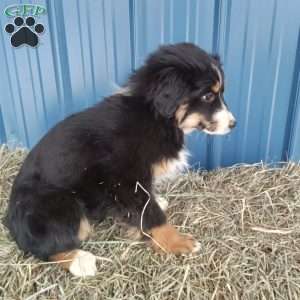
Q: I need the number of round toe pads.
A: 4